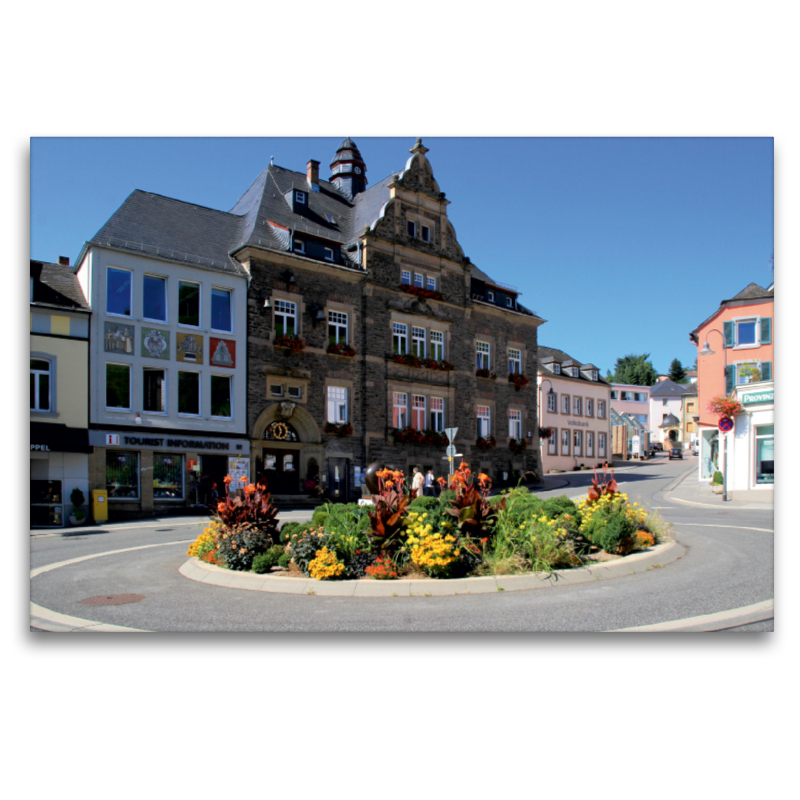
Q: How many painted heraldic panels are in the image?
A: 4